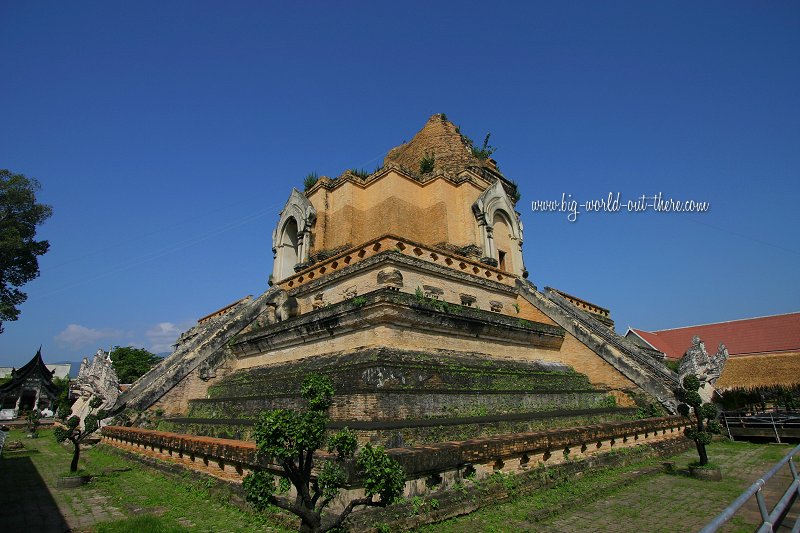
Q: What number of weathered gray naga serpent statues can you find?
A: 2